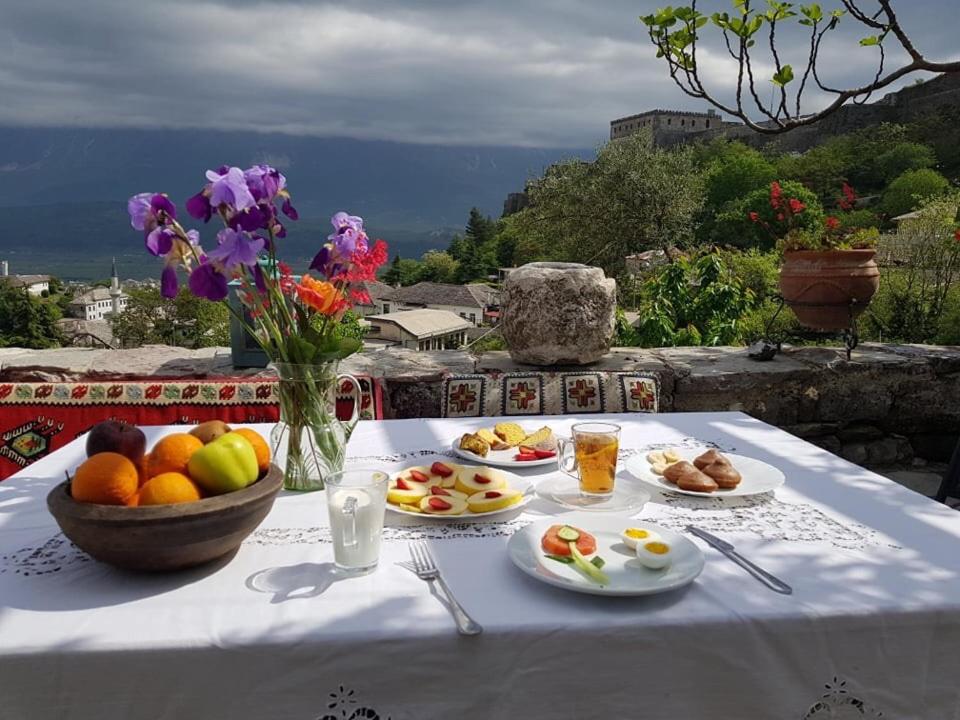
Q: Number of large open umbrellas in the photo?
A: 0